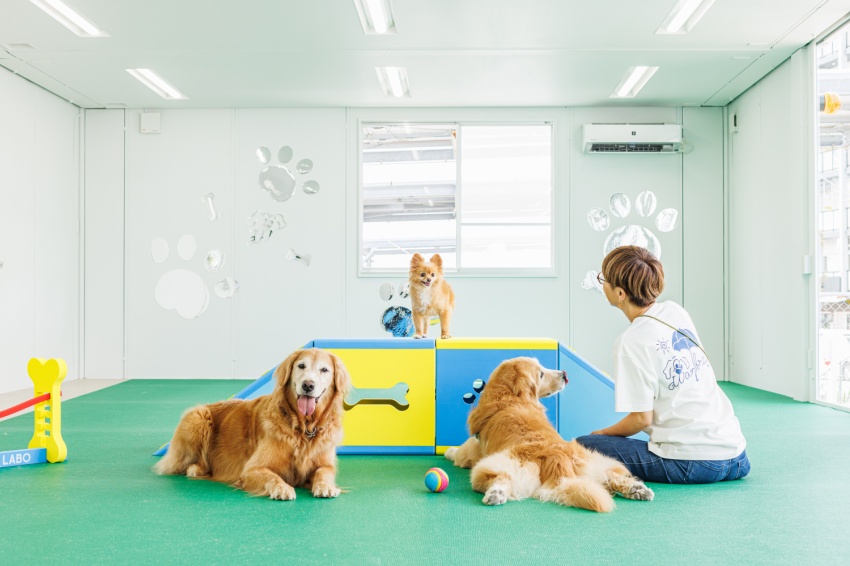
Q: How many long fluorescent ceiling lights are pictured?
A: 6